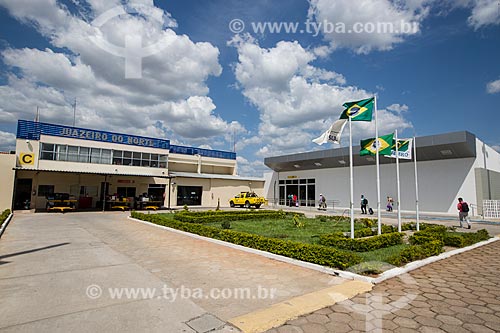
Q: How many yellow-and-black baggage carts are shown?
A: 3